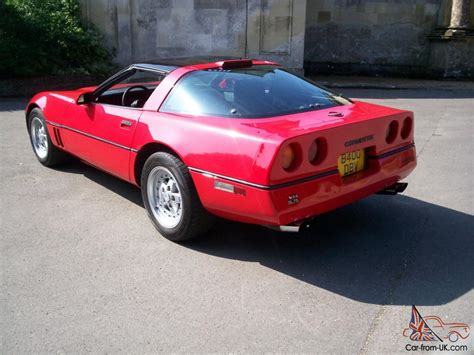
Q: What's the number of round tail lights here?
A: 4